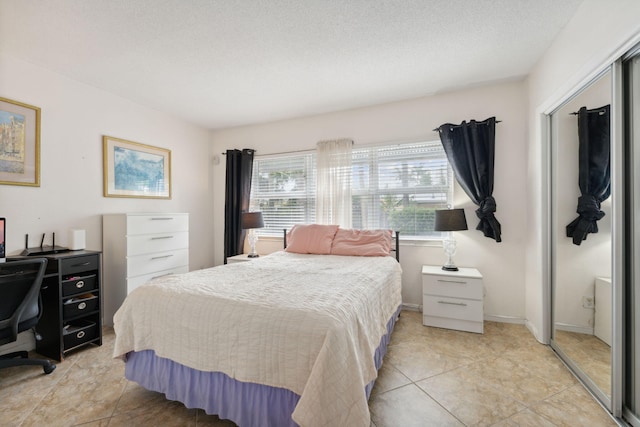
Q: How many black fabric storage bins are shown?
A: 3